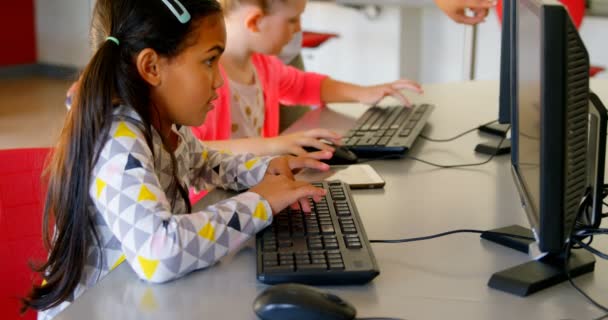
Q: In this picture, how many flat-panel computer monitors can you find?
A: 2